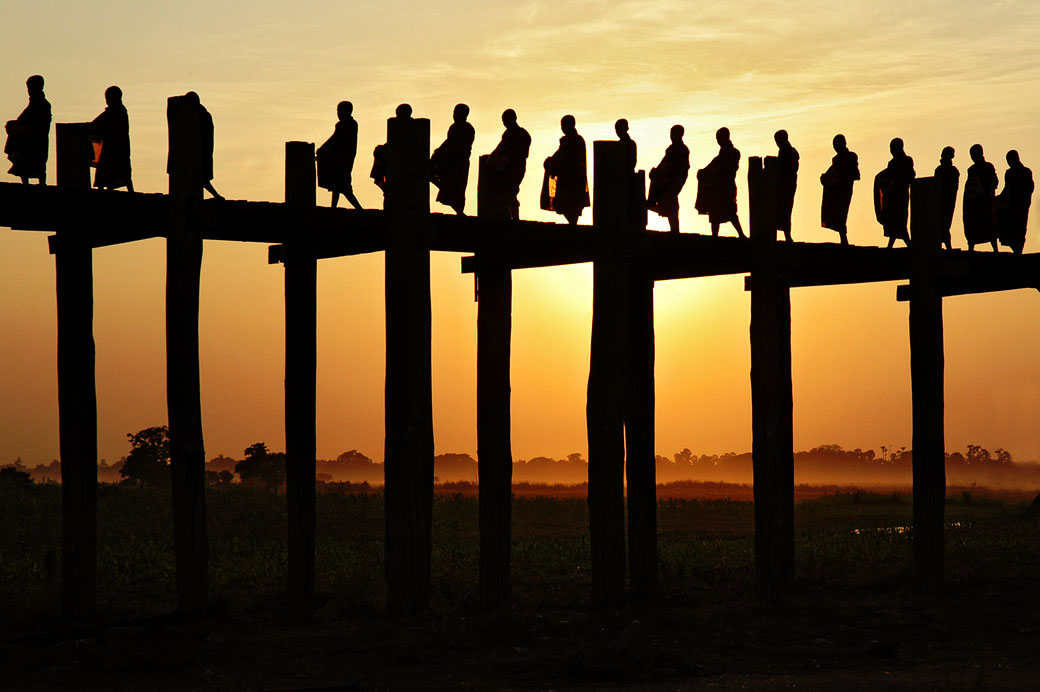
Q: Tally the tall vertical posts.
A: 9